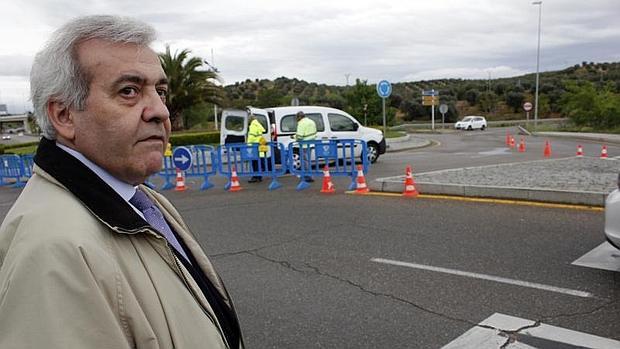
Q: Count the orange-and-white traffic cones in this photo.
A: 11